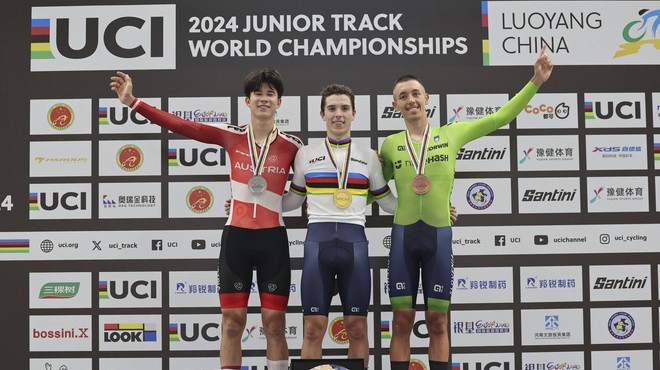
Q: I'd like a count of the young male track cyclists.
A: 3